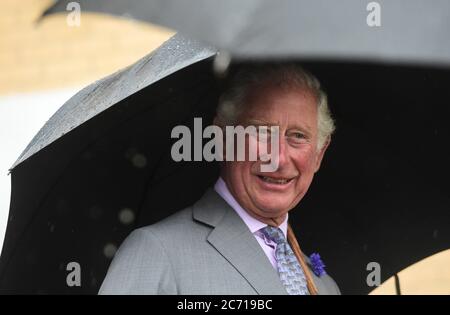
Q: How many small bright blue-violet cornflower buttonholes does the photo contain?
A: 1